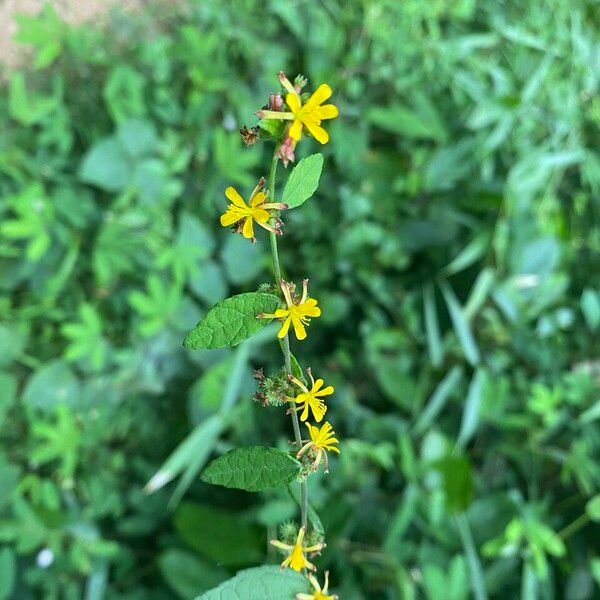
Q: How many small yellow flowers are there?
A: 7